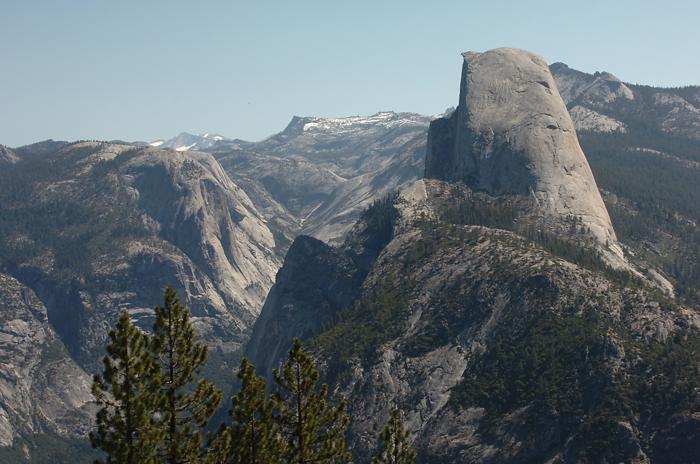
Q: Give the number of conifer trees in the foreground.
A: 5